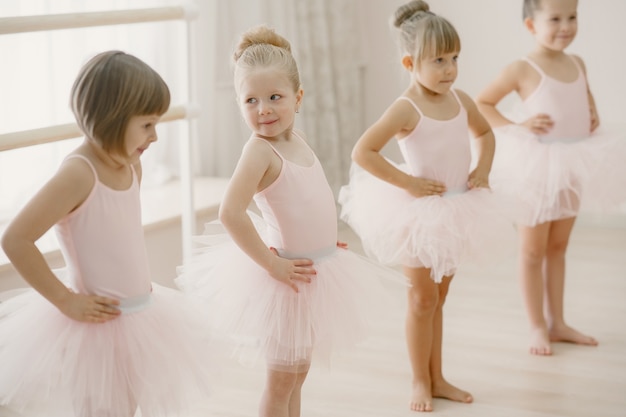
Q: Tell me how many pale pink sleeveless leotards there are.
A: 4